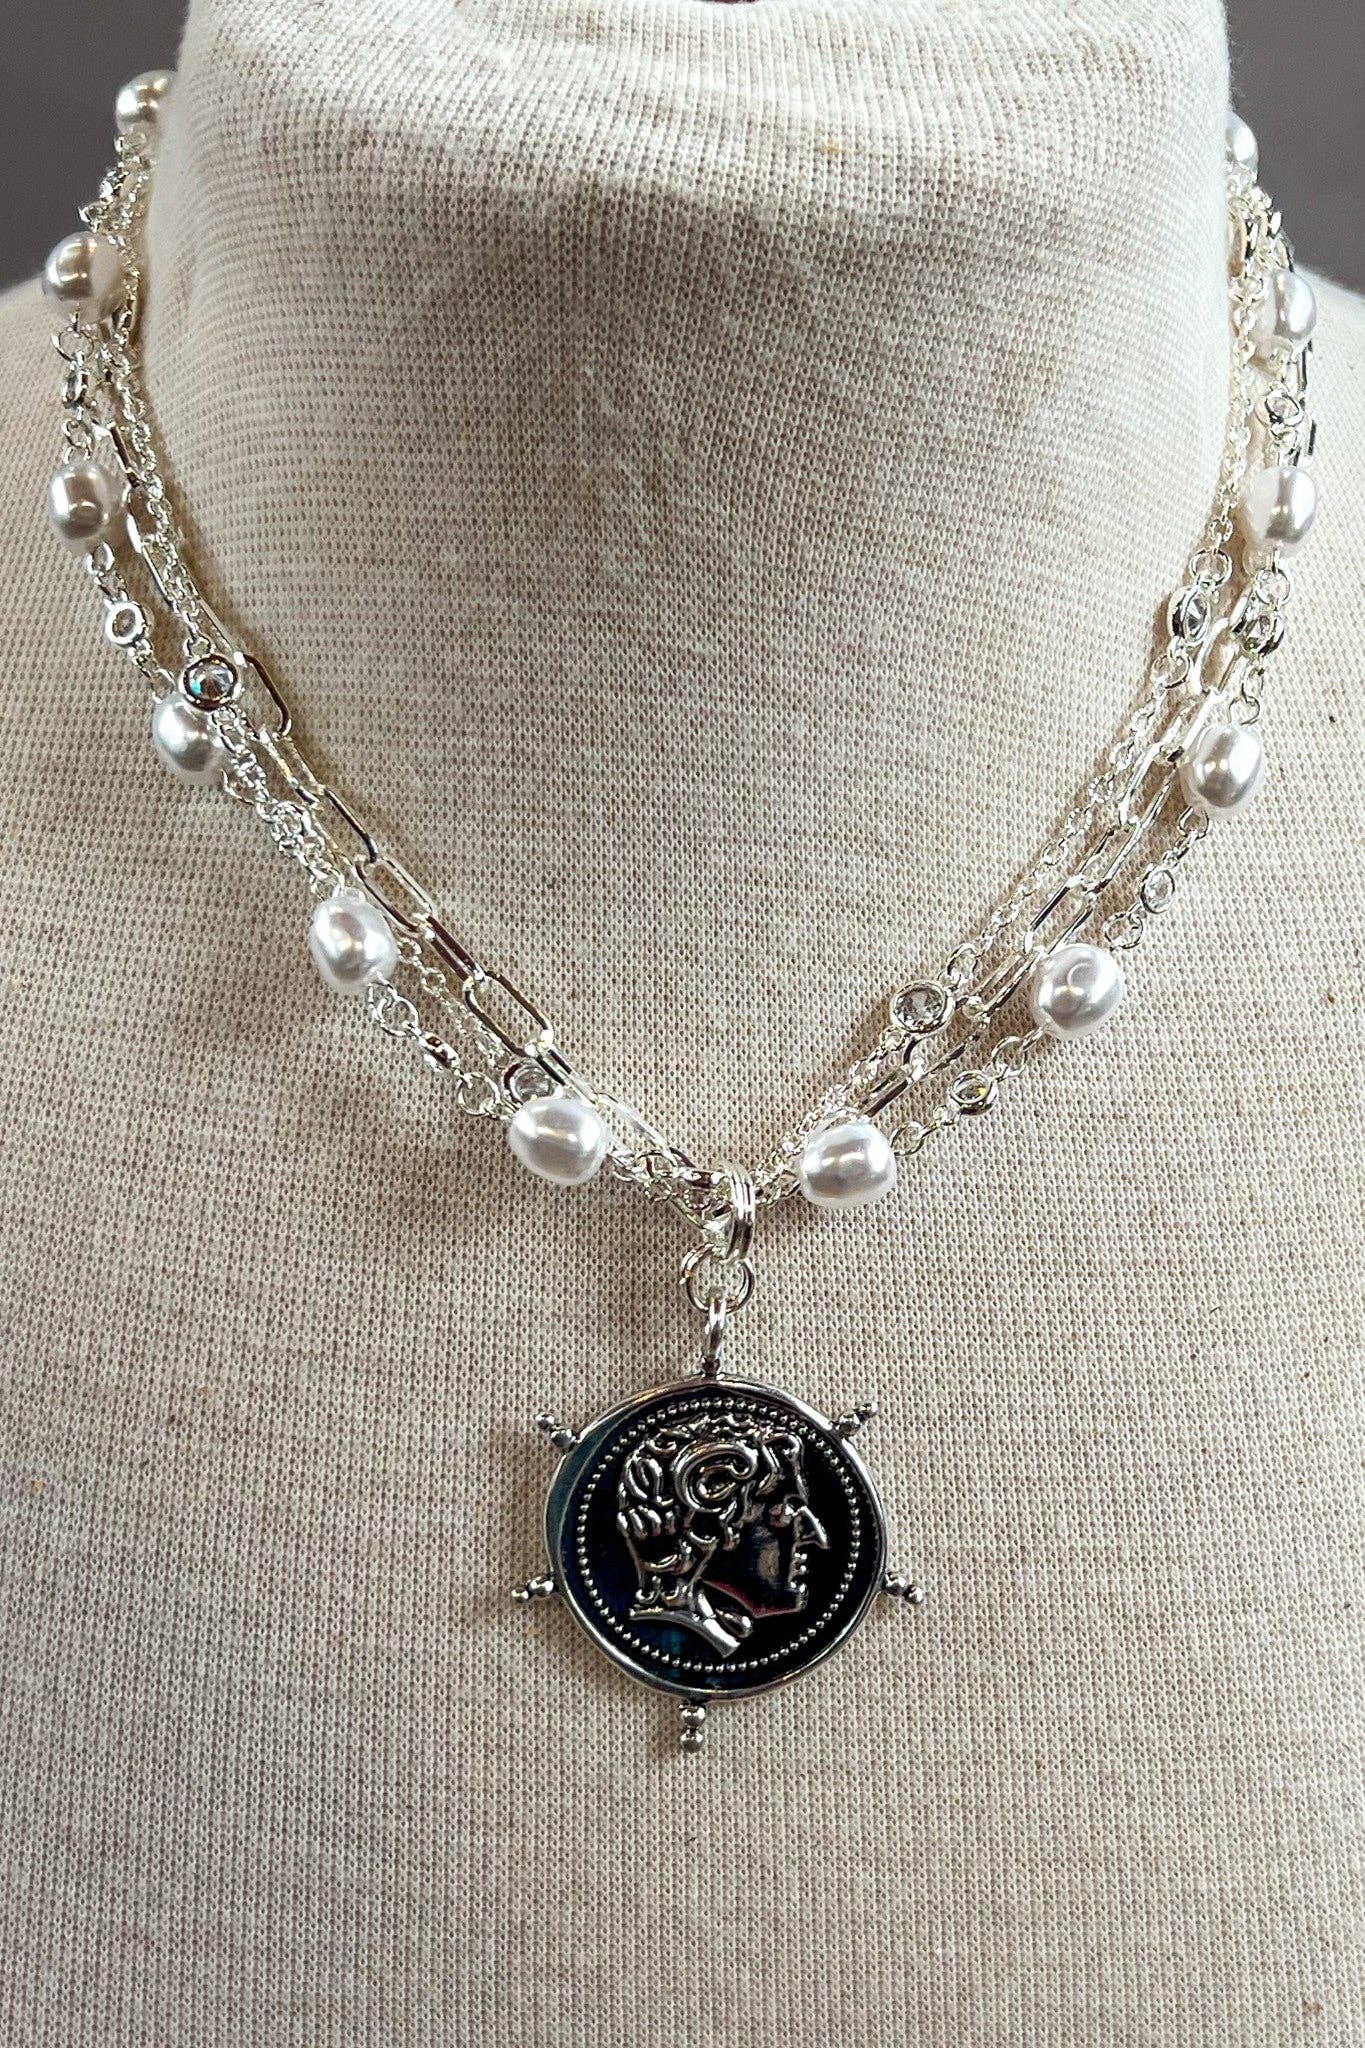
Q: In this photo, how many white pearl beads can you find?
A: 12